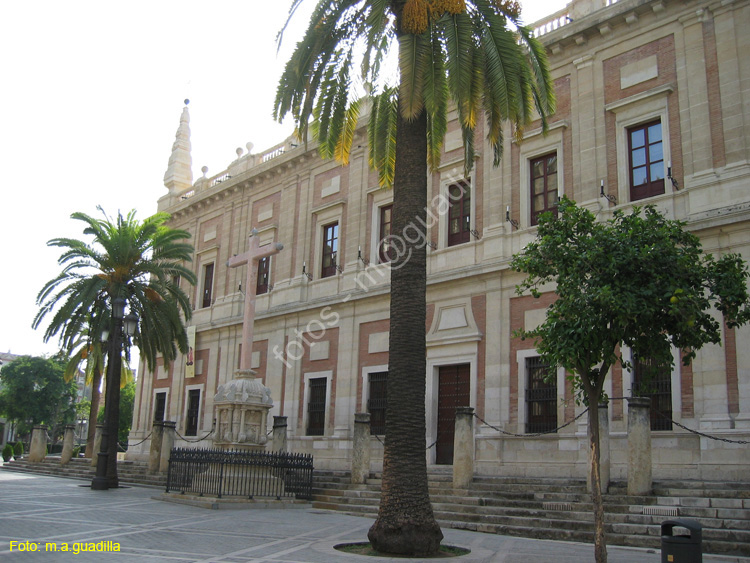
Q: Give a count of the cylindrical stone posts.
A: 10